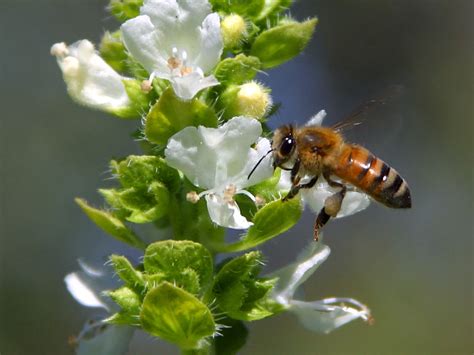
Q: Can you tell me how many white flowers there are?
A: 6